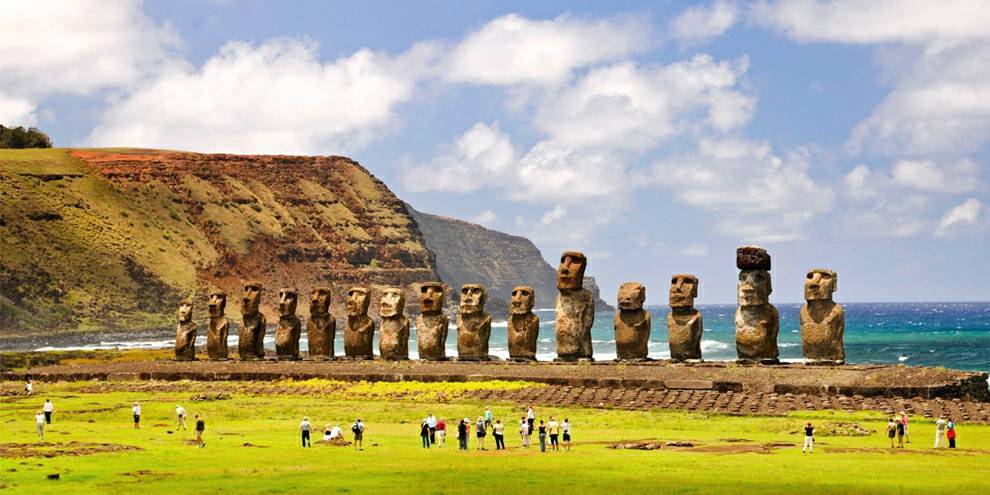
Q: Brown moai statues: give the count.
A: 15